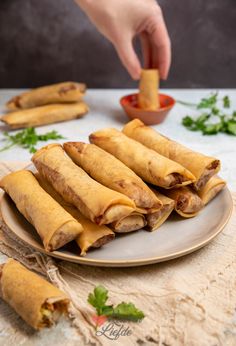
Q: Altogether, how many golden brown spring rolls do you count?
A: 14